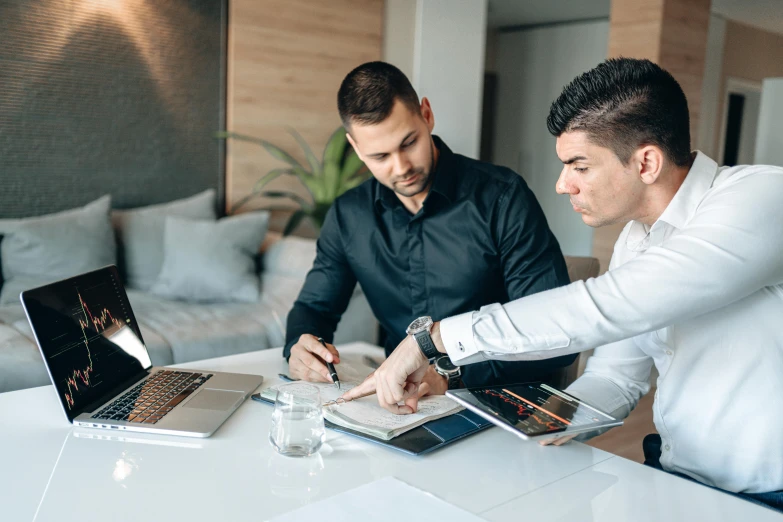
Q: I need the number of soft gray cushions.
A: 3